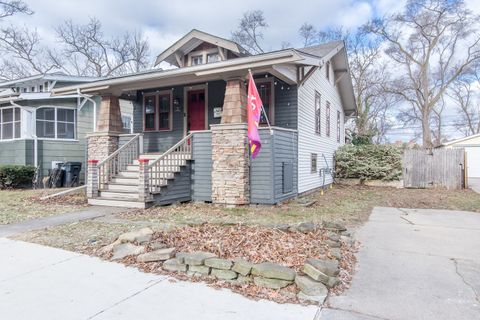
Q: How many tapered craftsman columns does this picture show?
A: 2